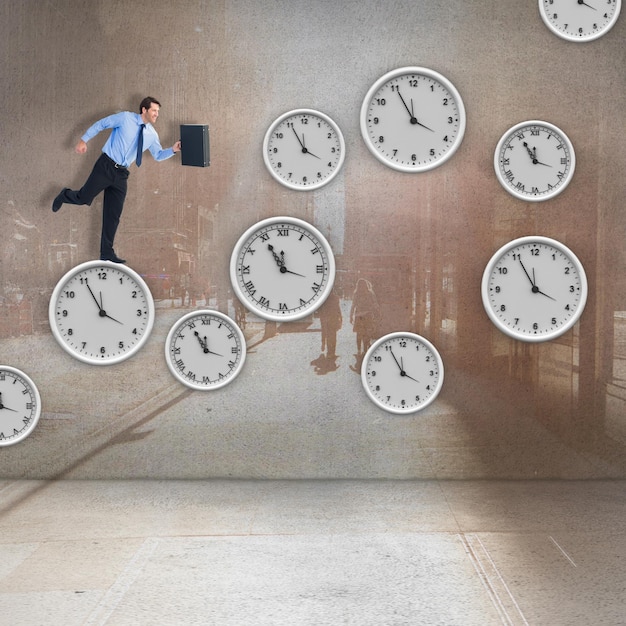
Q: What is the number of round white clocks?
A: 10